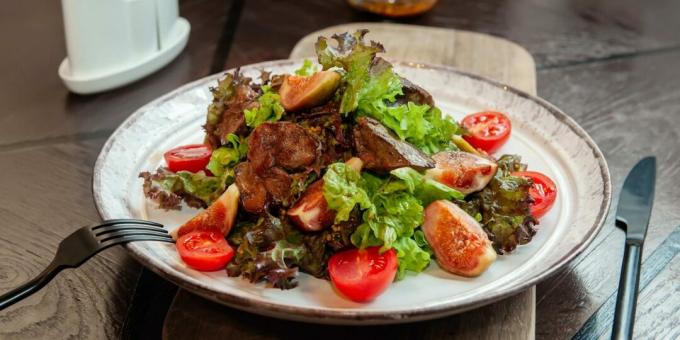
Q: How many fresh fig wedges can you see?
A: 5